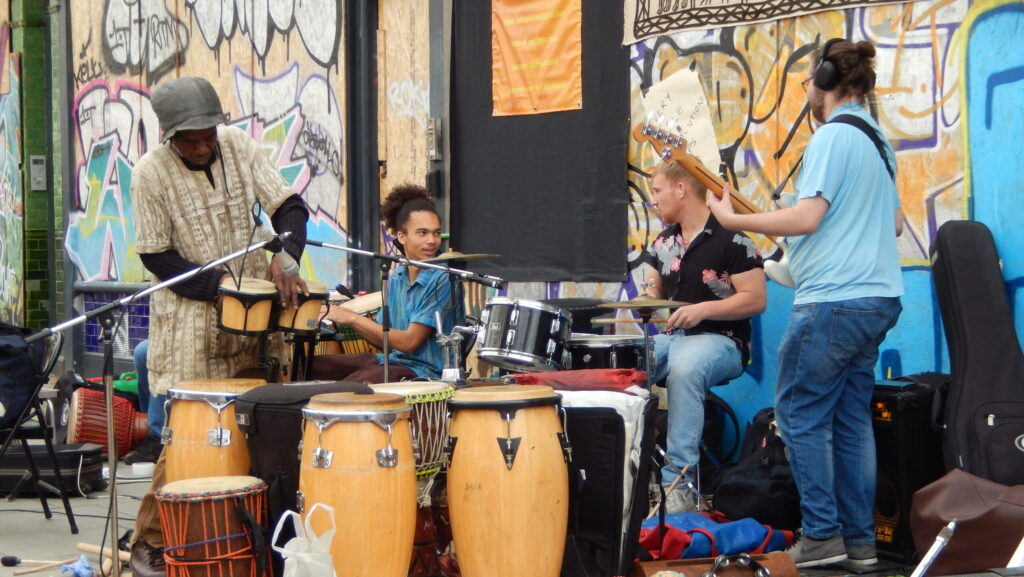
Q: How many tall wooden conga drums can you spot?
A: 3